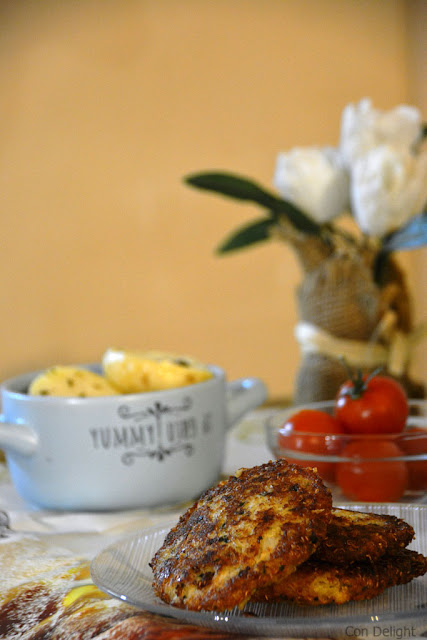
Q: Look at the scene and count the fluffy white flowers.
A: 3